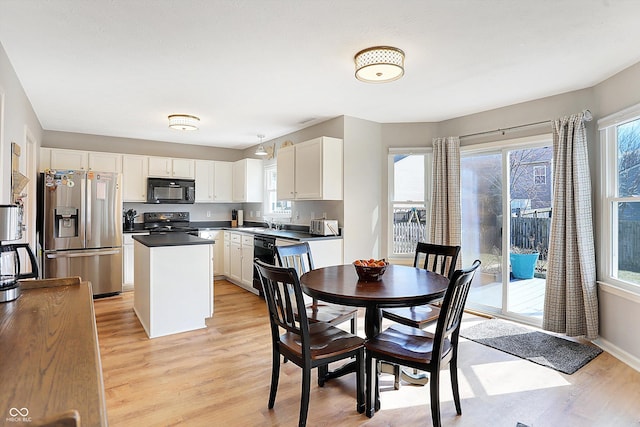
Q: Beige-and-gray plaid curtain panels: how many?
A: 2